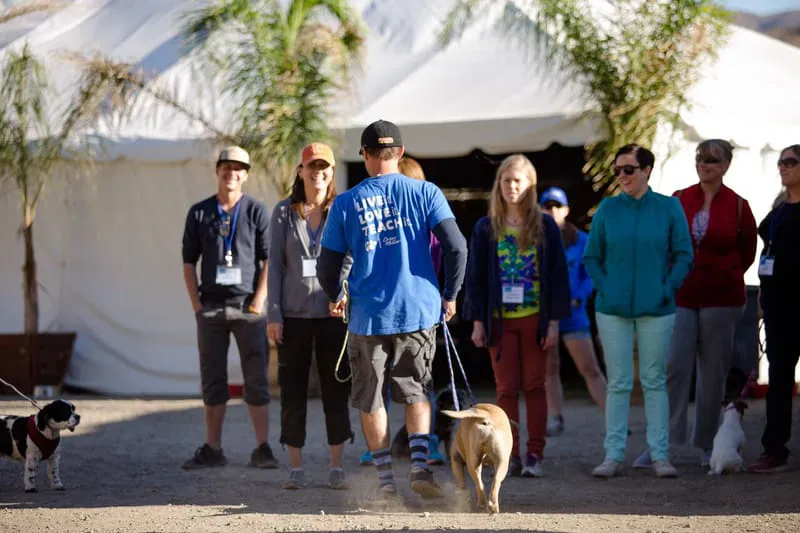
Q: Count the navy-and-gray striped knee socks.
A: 2